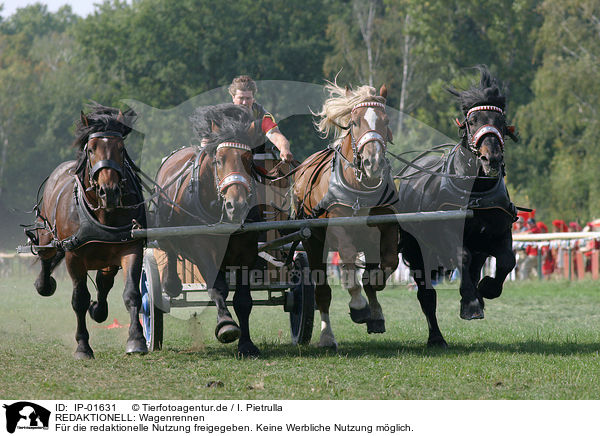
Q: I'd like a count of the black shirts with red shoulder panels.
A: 1